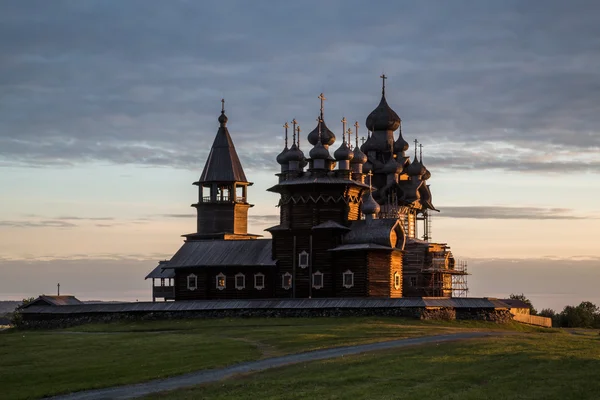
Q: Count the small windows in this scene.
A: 9